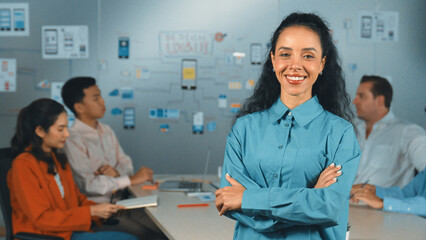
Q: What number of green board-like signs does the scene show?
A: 0